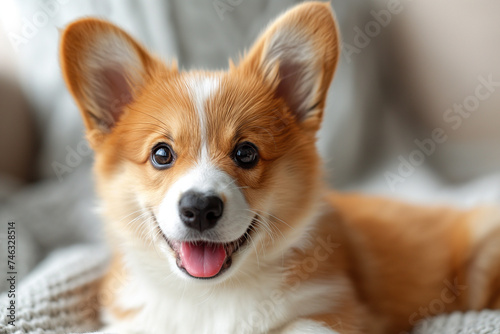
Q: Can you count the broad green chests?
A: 0